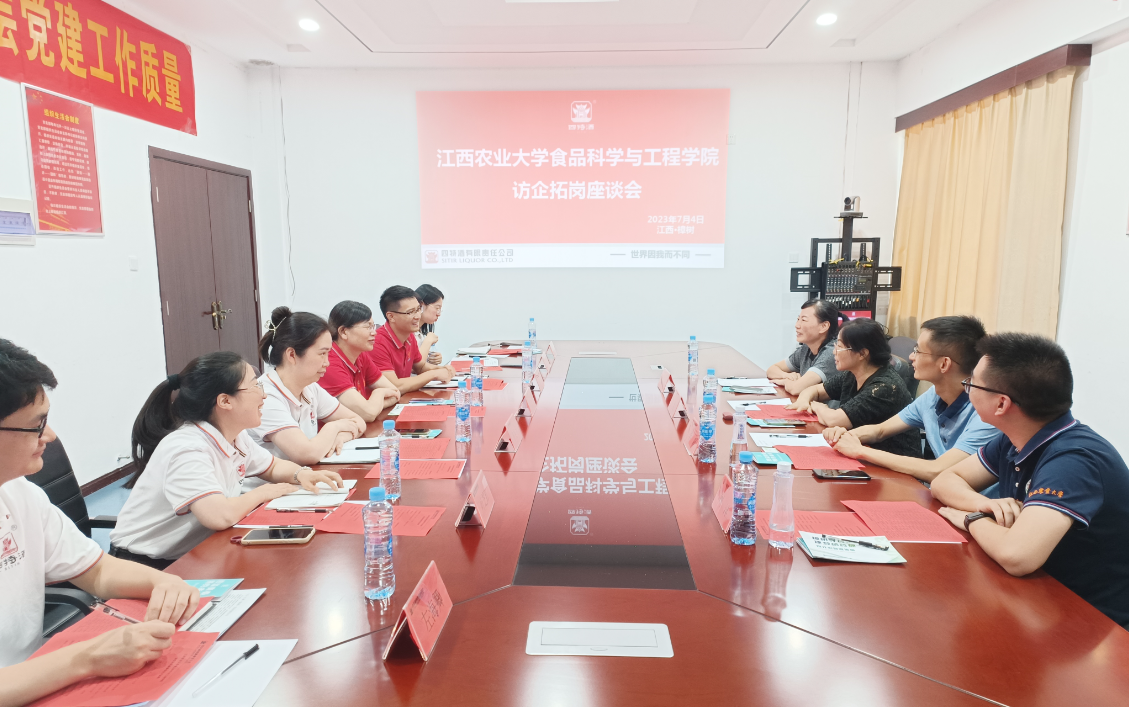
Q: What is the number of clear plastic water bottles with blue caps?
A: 10